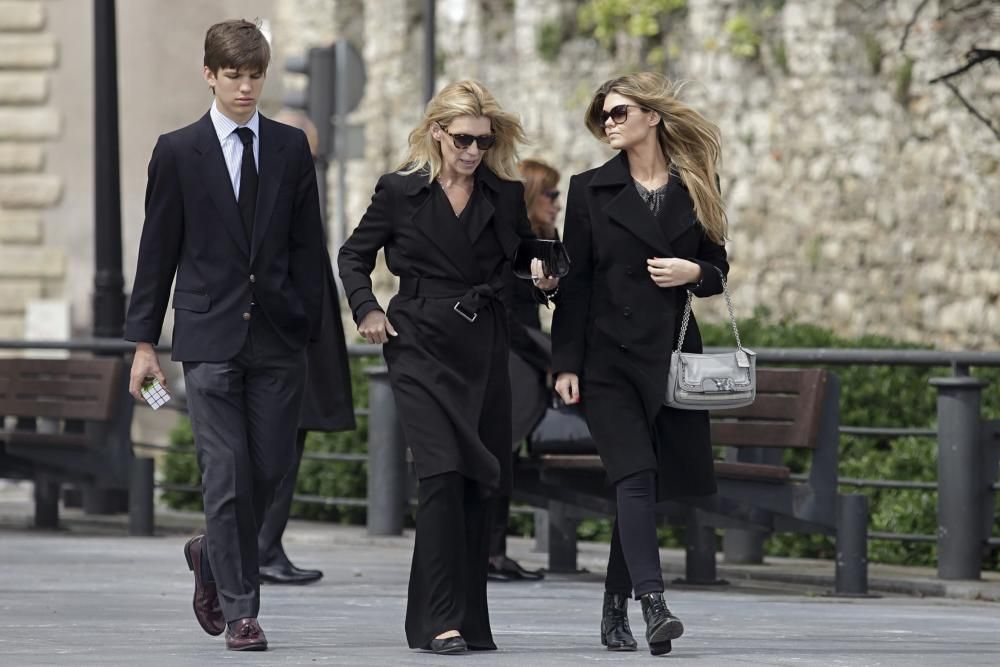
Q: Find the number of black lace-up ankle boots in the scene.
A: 2